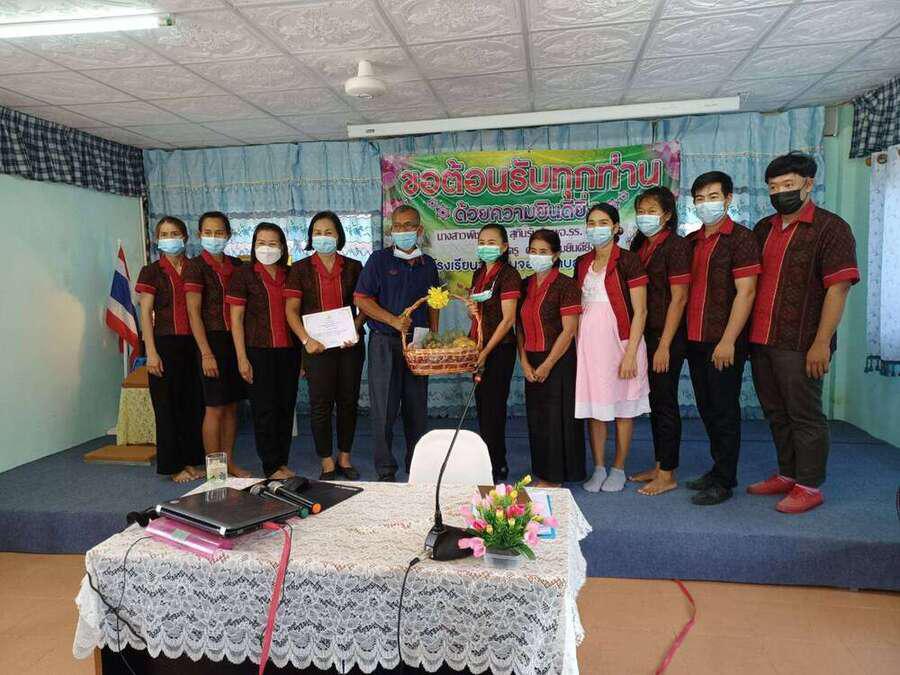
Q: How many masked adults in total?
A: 11